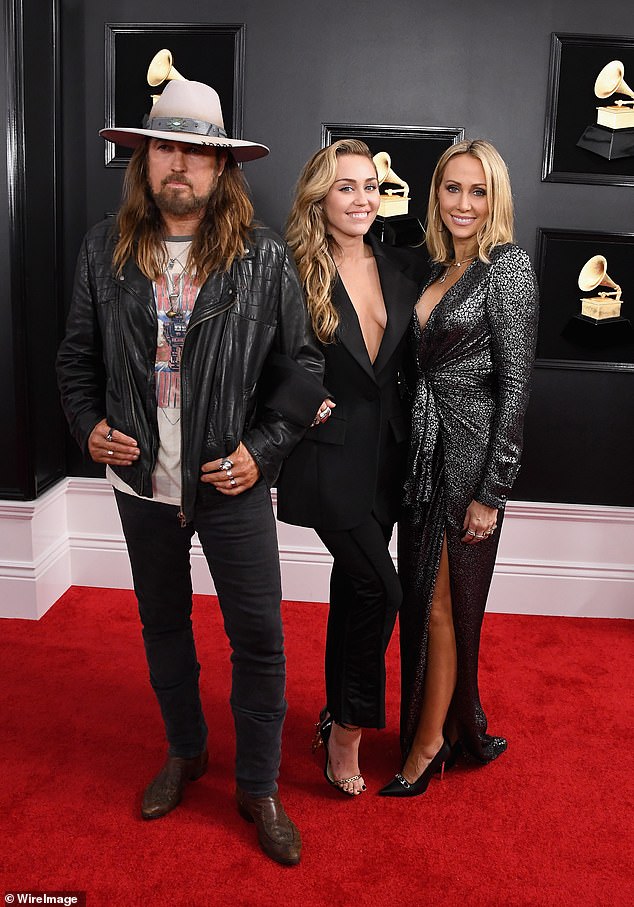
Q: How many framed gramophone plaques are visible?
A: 4